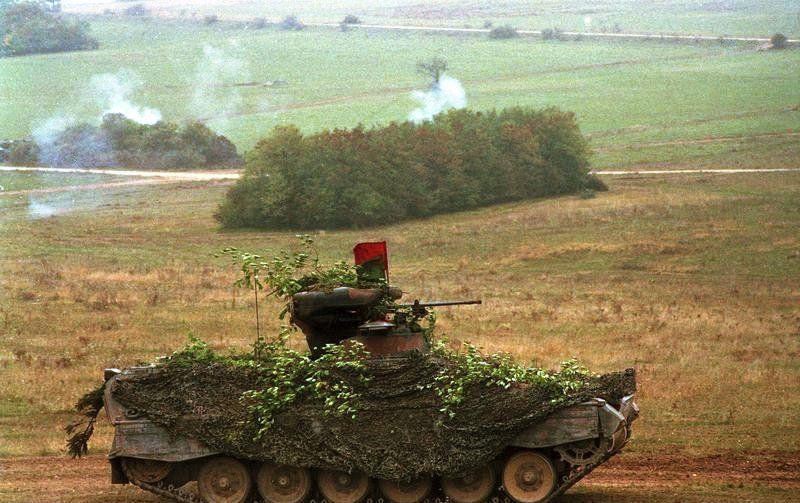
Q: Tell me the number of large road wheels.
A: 6